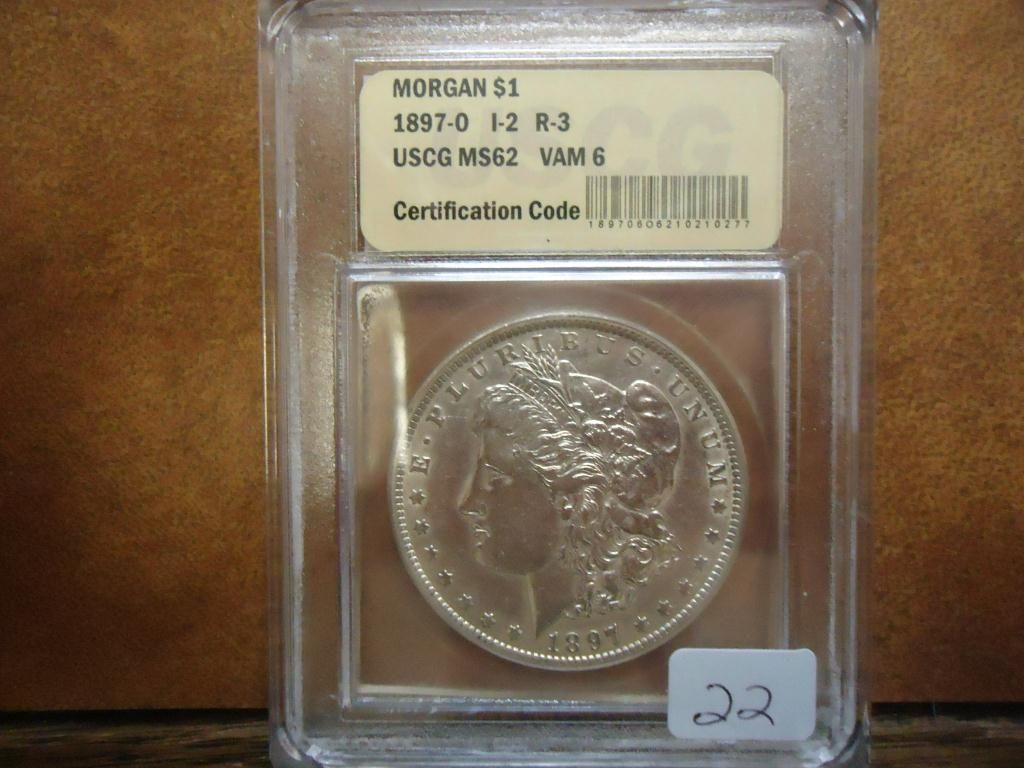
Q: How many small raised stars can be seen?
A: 13